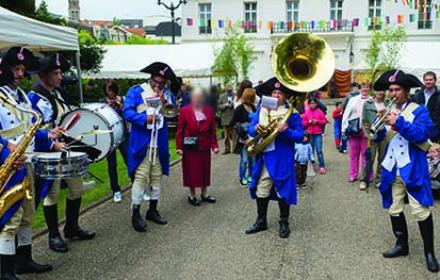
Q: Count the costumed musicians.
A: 5